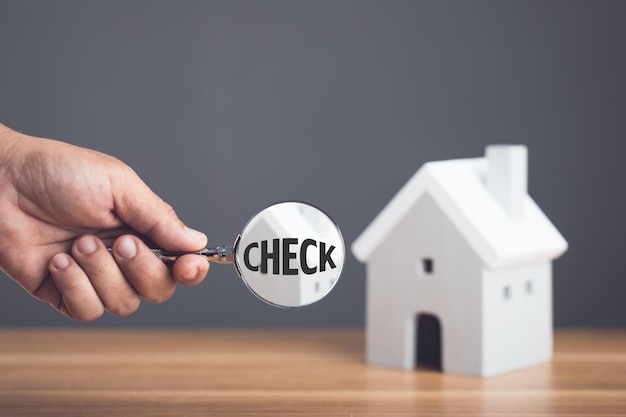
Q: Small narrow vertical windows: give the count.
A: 2